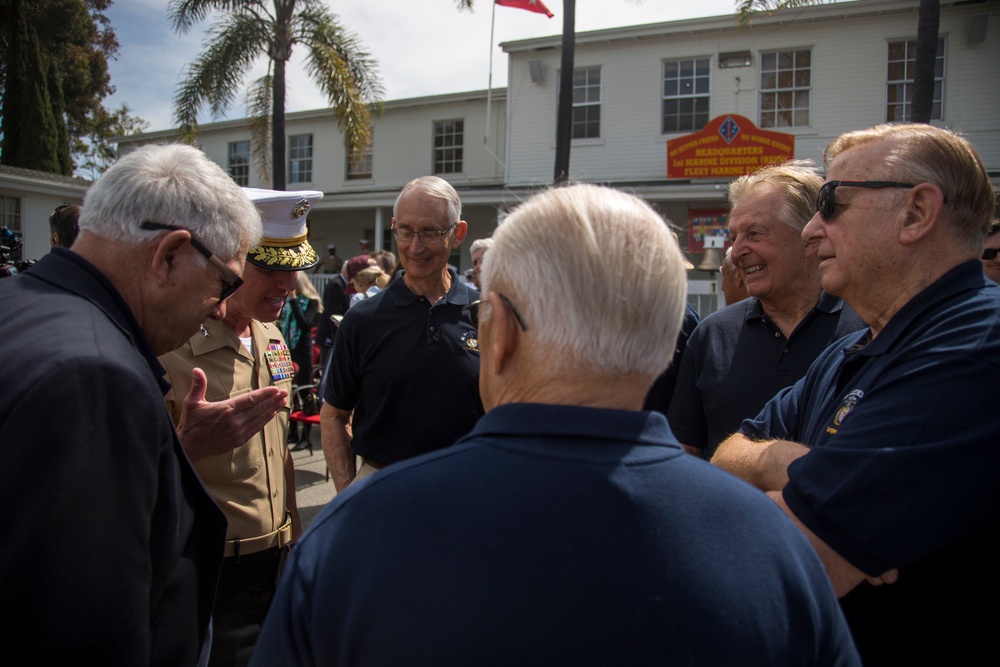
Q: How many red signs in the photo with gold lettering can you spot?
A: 1